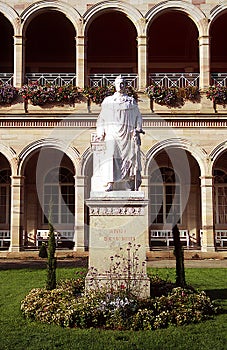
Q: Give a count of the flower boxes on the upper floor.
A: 5